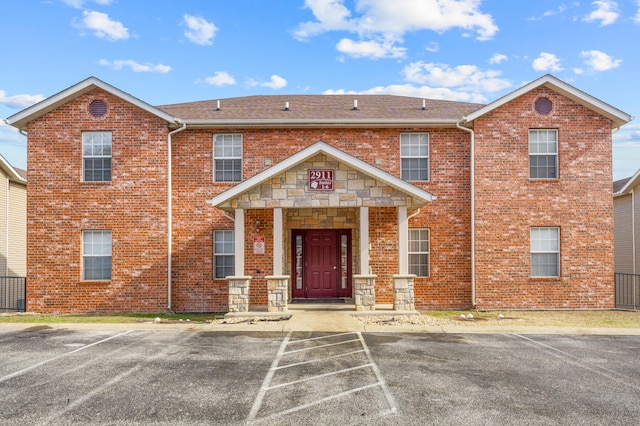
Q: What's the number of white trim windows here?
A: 8